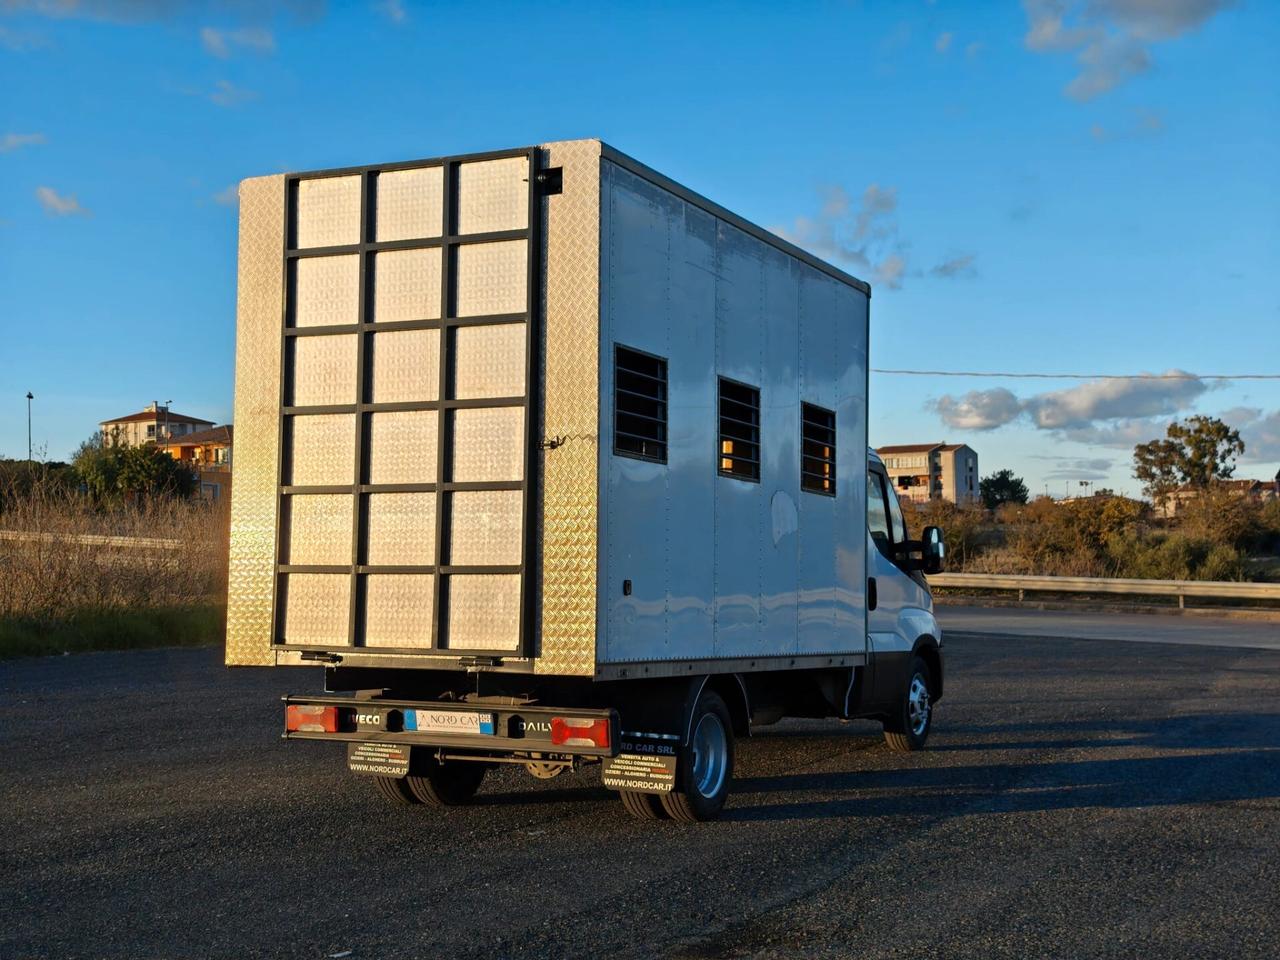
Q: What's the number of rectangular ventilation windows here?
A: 3